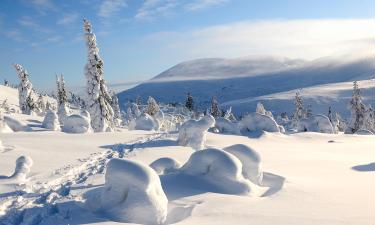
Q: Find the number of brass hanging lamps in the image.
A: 0